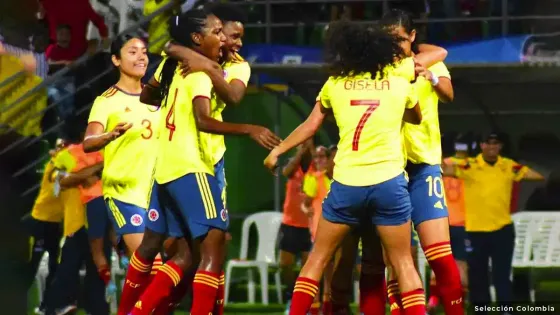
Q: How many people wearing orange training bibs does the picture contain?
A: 4